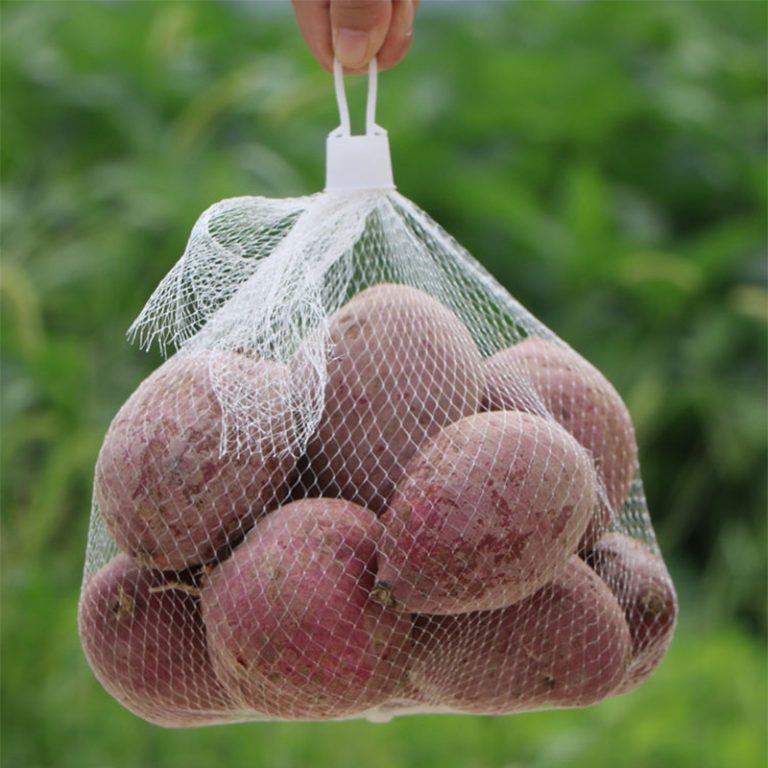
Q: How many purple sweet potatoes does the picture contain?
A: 8